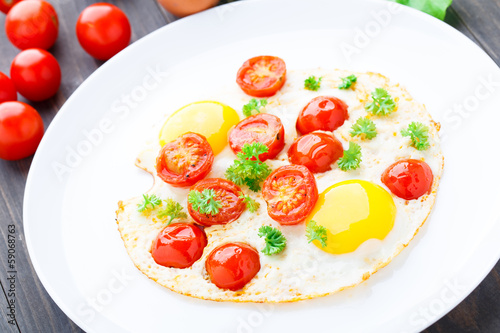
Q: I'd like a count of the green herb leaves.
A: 14